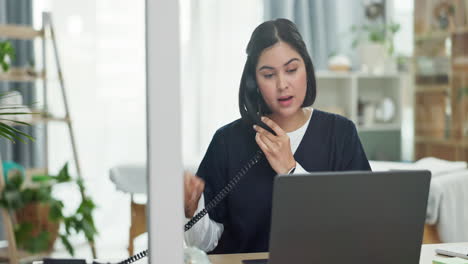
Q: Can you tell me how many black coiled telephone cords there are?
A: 1